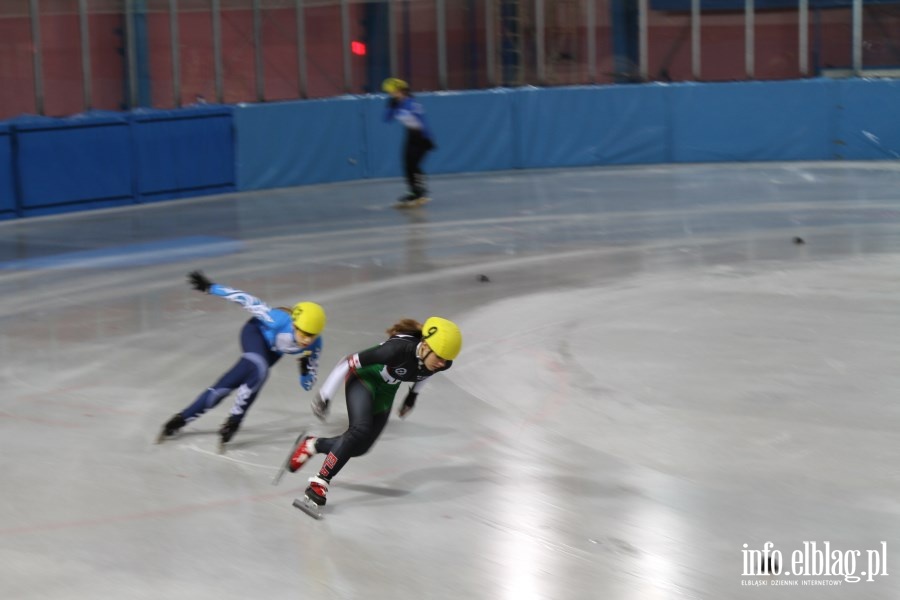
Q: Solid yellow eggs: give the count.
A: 0